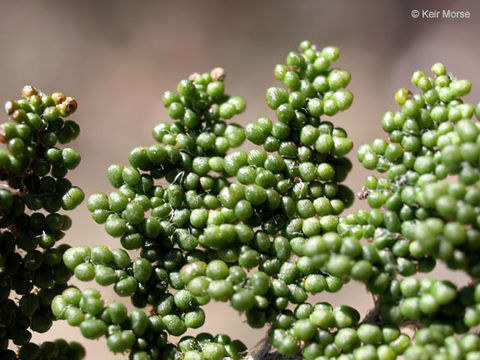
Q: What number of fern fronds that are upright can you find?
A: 4